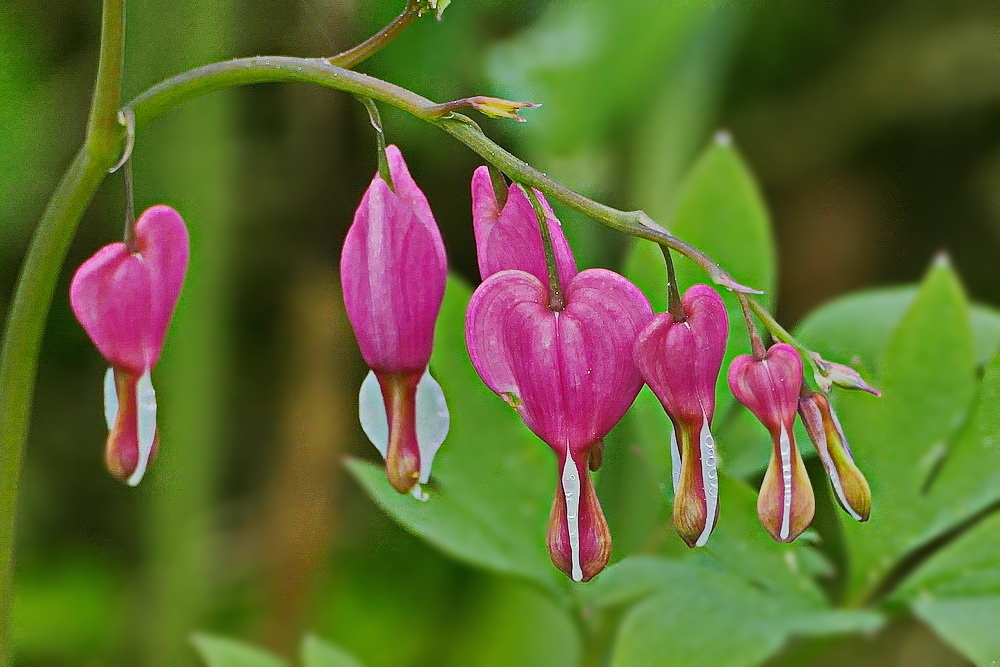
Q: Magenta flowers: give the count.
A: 6